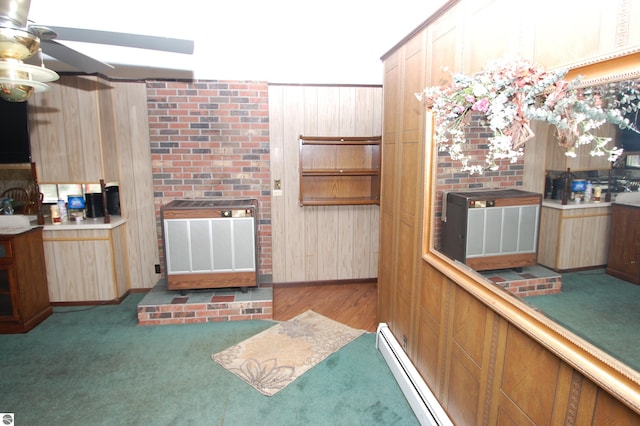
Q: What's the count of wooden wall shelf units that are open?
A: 1